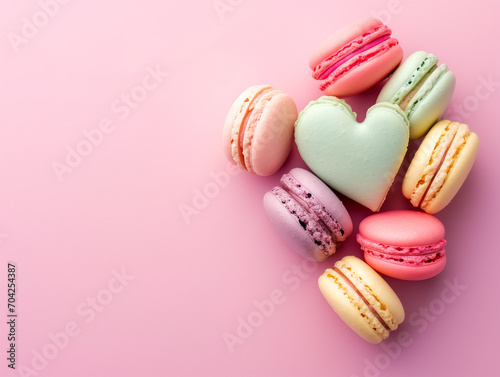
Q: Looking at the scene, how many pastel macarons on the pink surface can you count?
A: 8